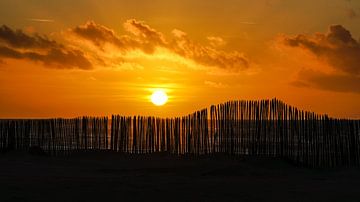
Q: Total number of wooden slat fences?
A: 1